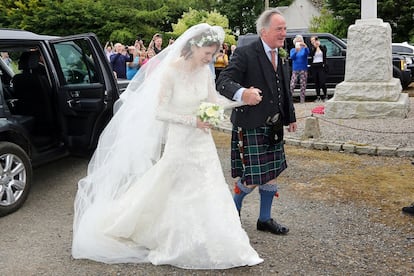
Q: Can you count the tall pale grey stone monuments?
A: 1